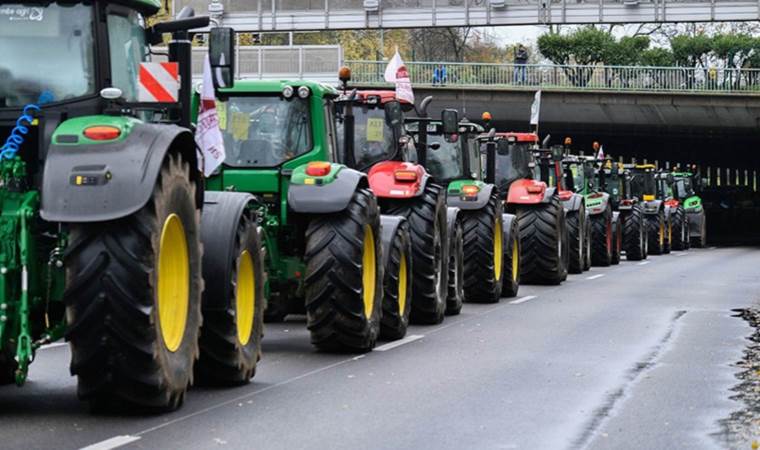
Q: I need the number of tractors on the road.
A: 11